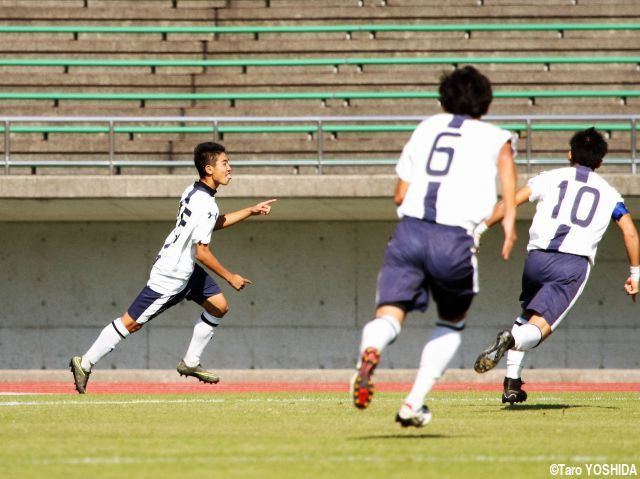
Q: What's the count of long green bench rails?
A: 4